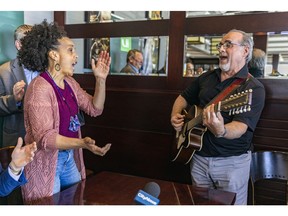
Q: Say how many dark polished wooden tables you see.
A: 1